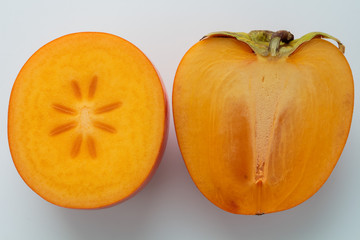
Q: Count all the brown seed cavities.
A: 8